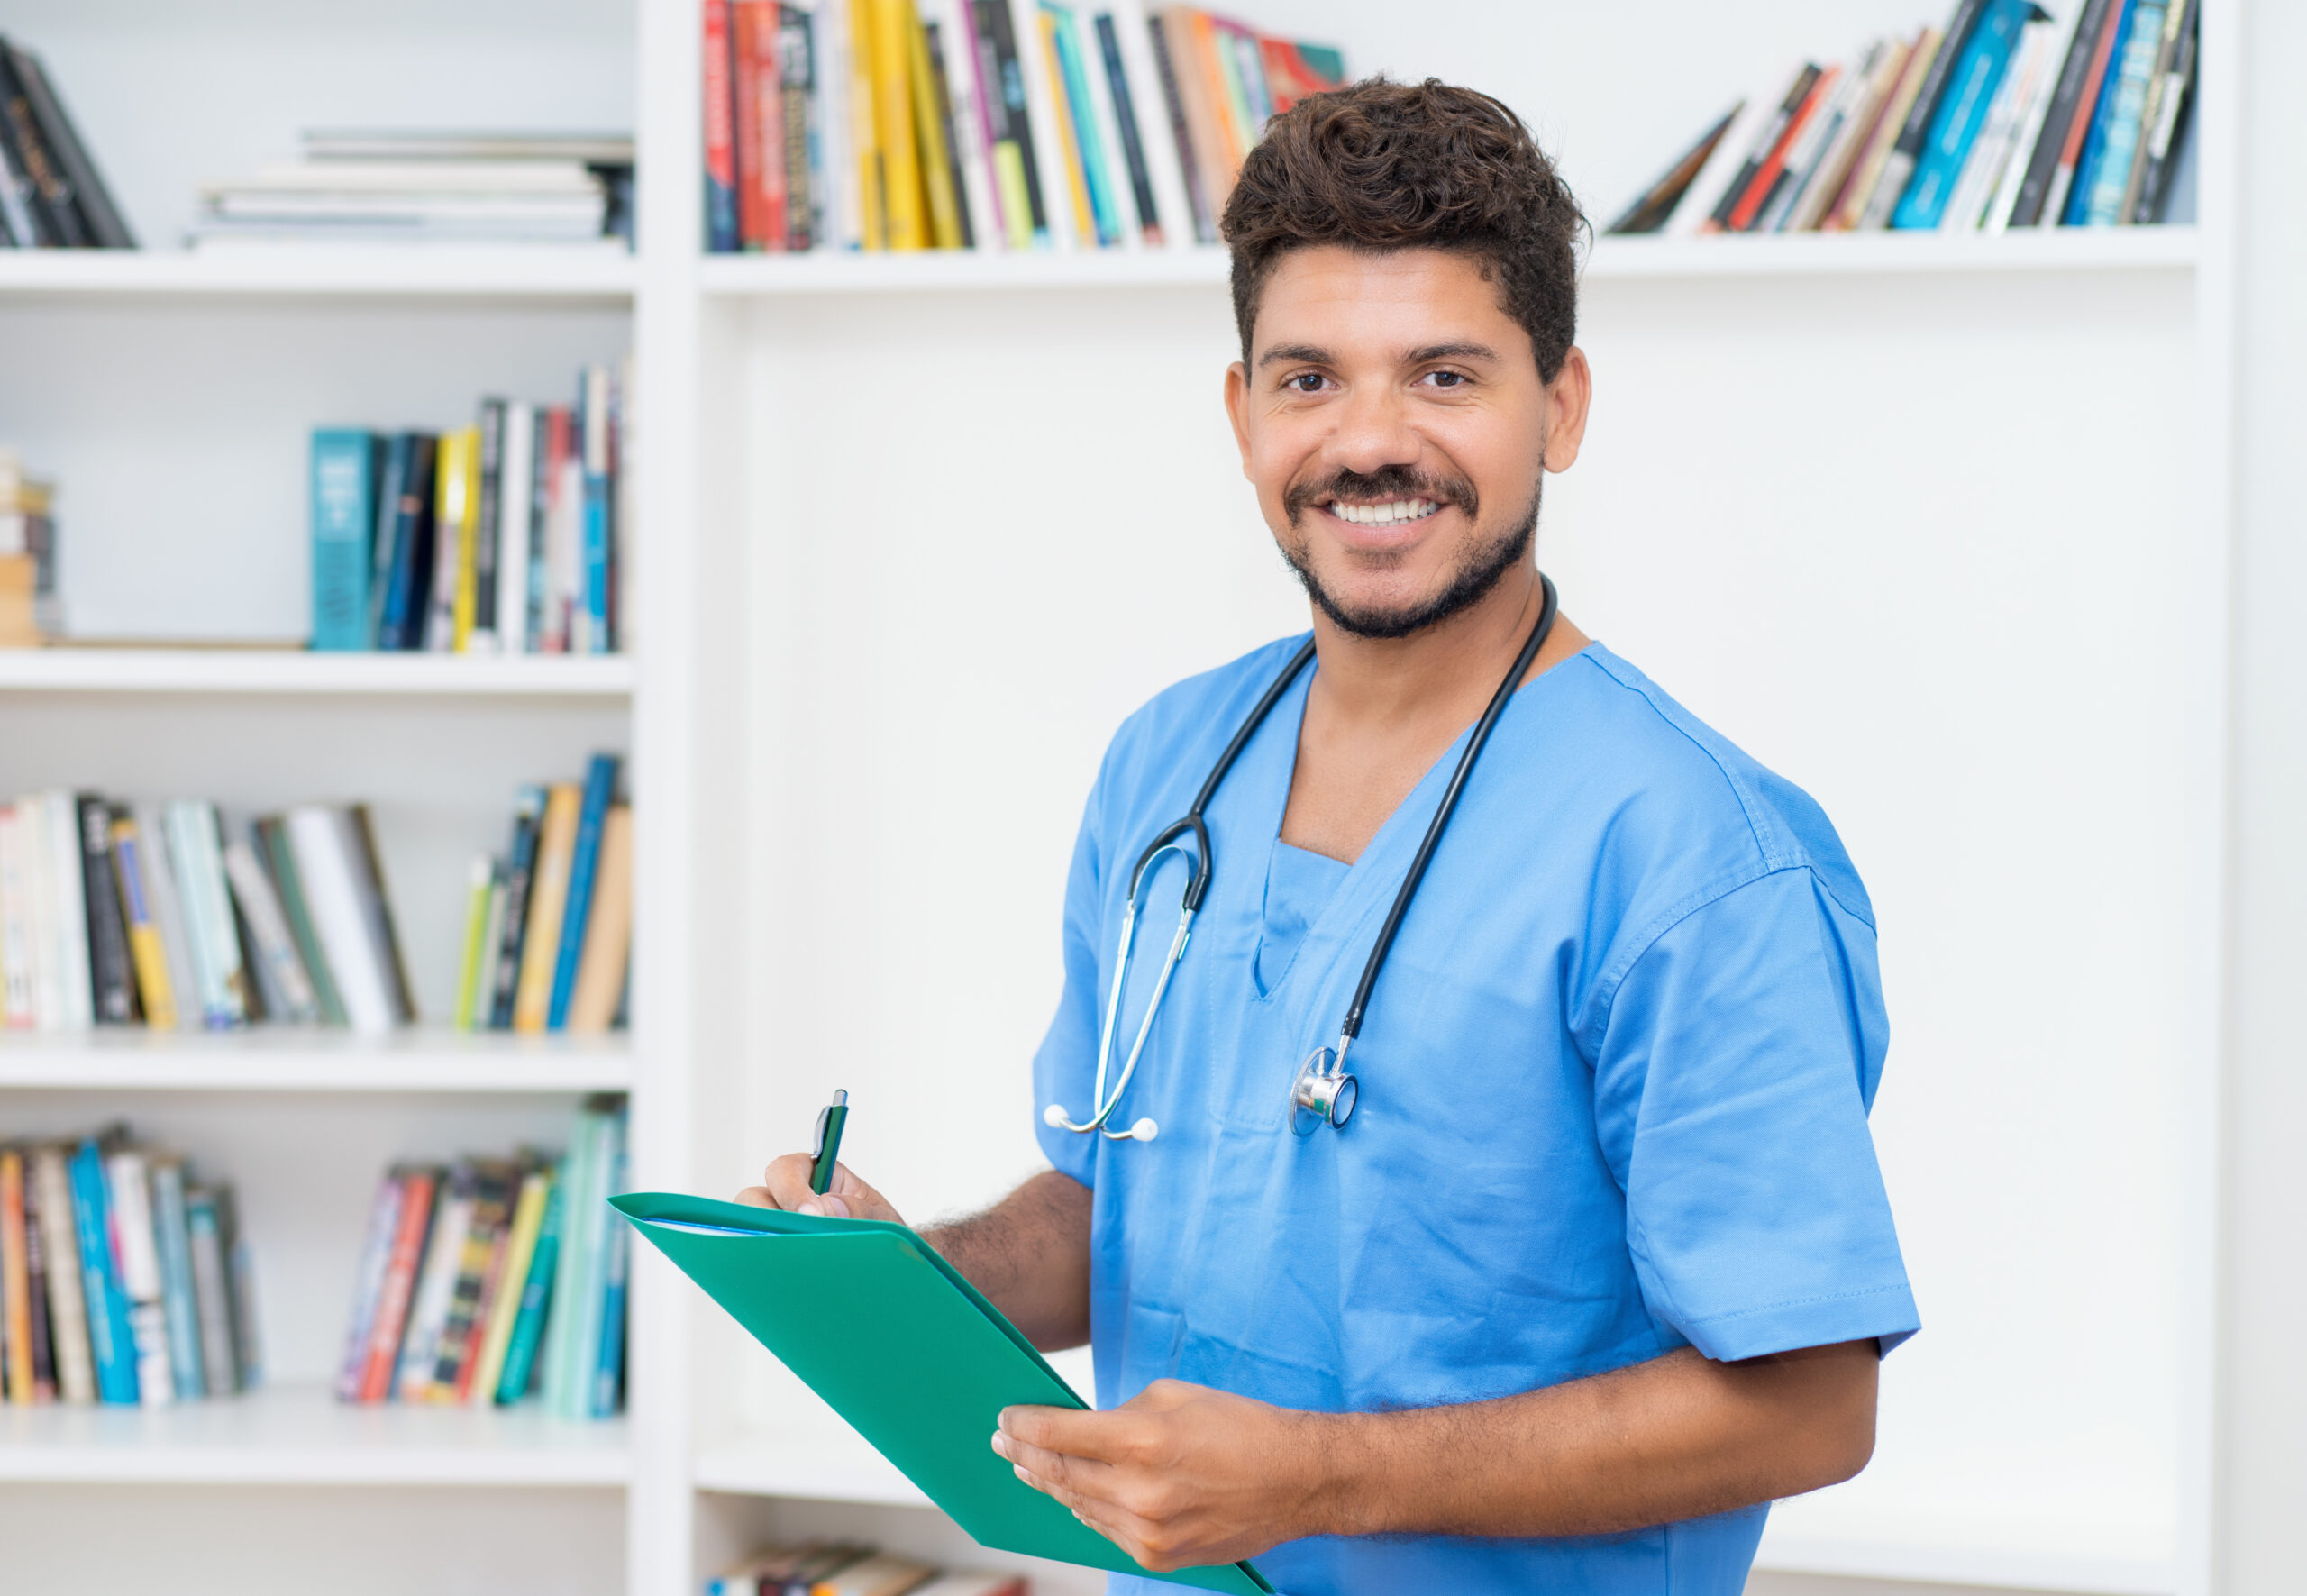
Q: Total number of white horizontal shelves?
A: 6